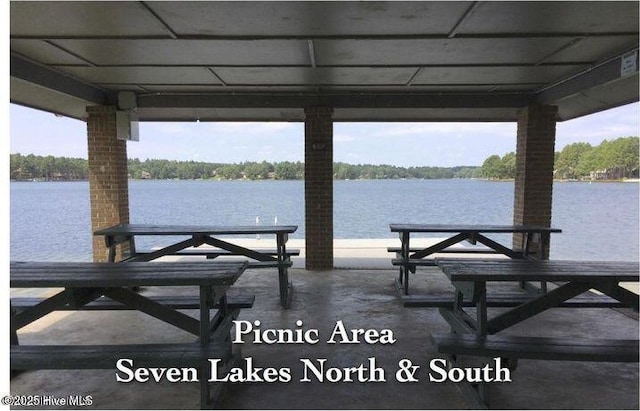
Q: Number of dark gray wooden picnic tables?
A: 4